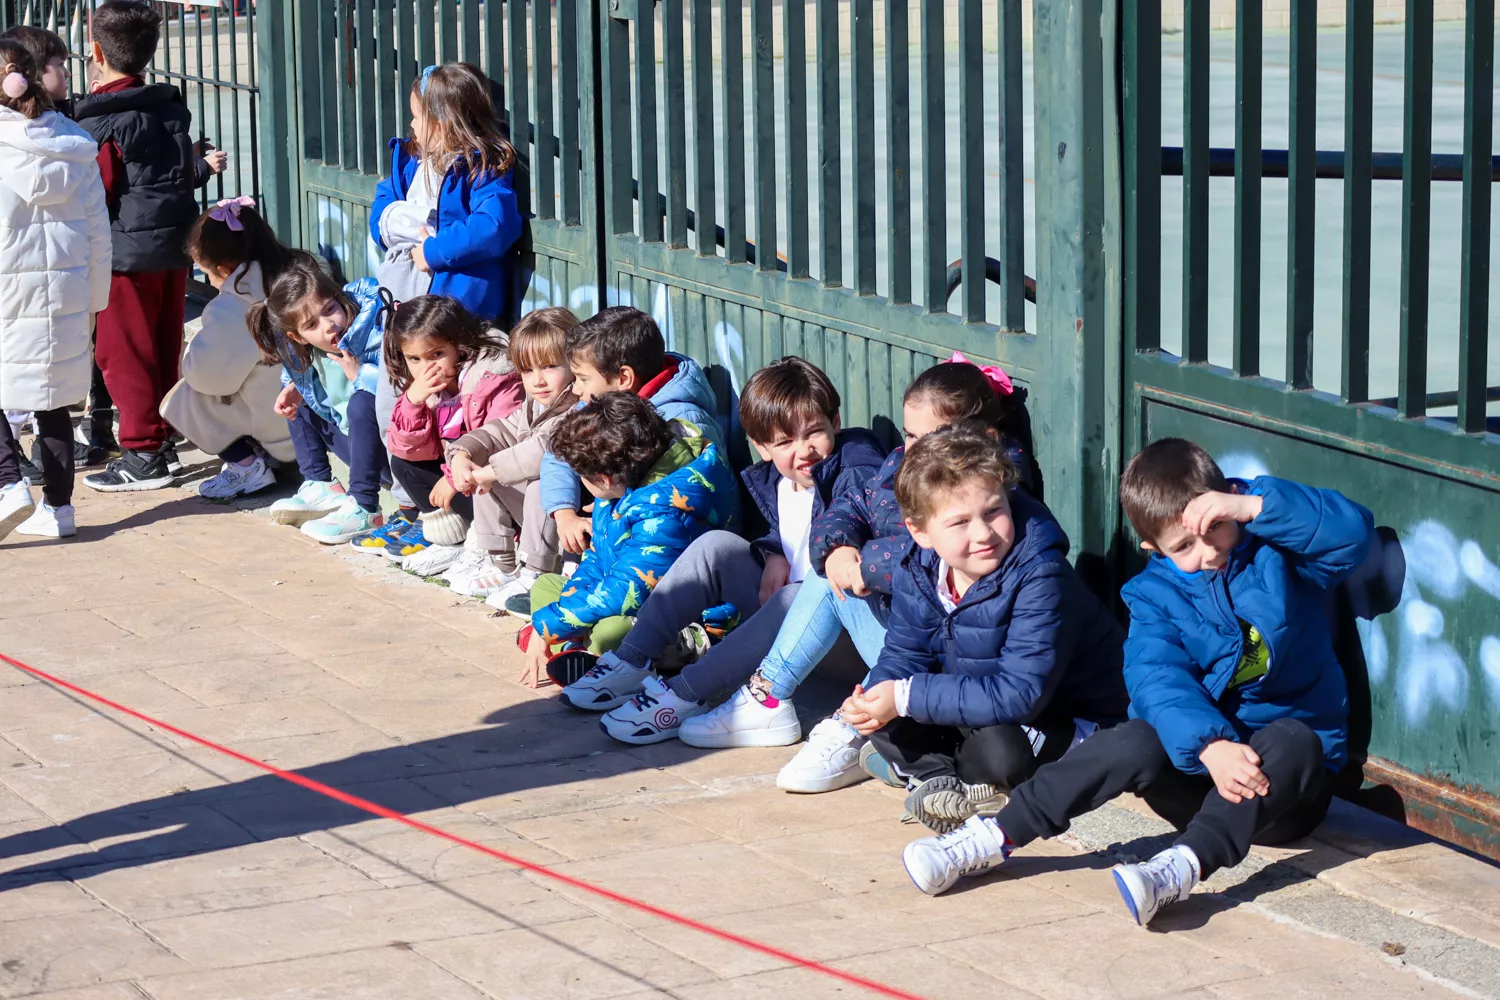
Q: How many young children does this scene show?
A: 14